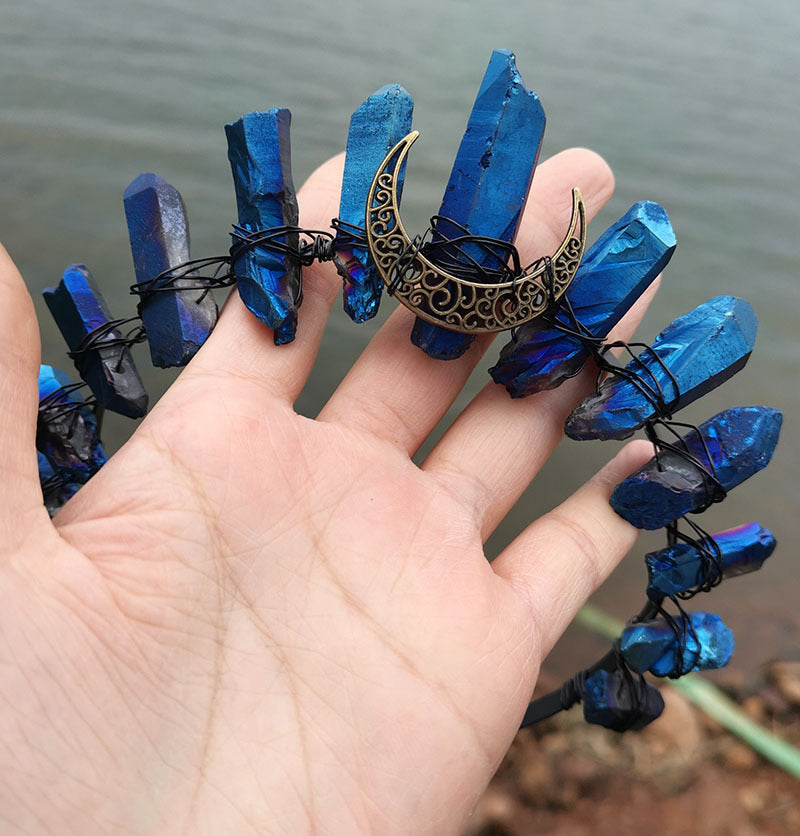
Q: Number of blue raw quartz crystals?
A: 13